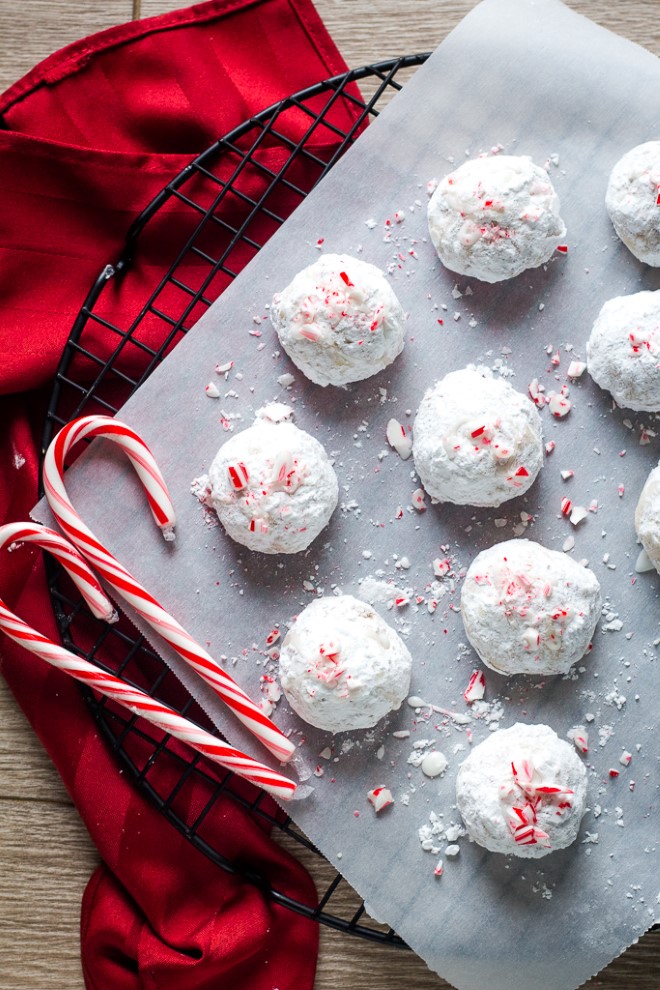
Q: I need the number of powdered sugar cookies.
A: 10